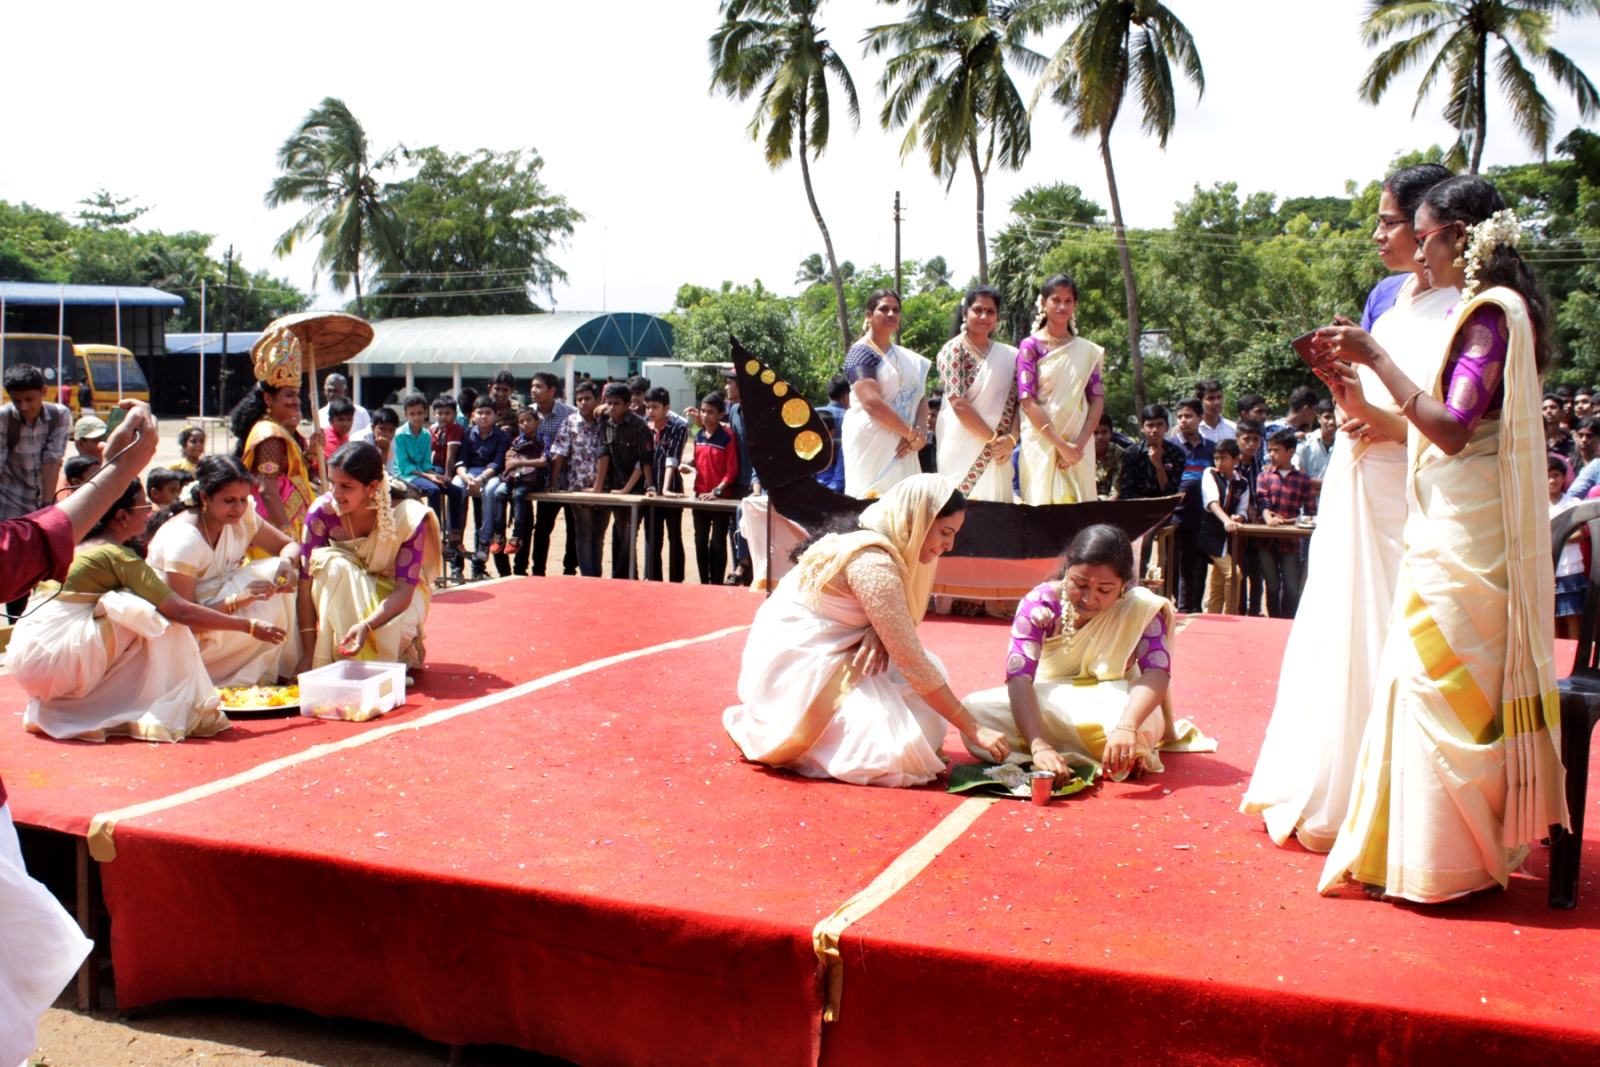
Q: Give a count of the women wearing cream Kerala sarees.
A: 10